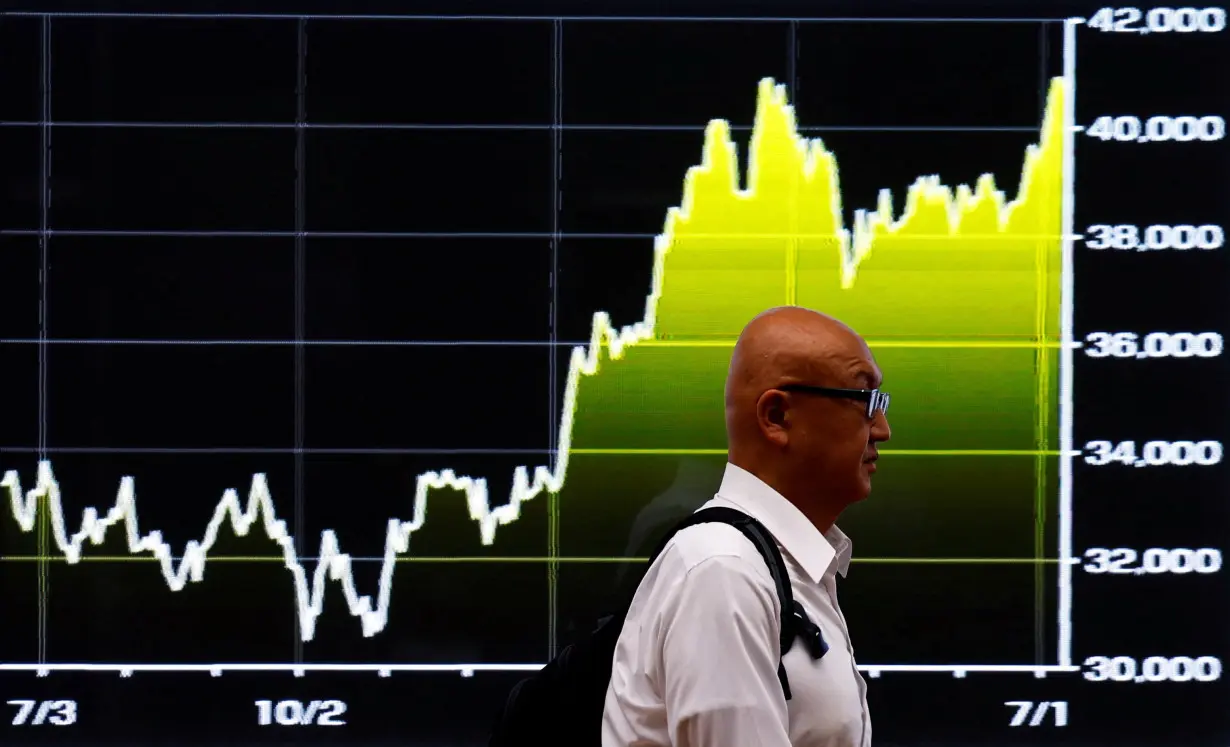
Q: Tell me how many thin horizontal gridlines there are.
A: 6